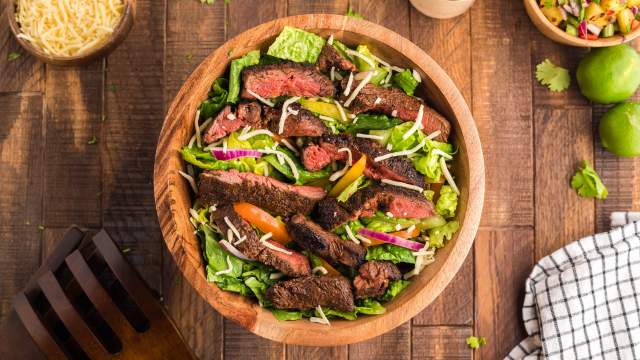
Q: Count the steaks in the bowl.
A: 11